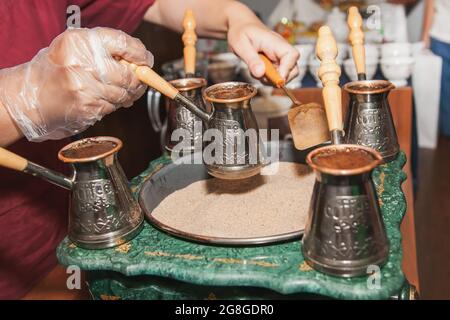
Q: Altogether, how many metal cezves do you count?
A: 5